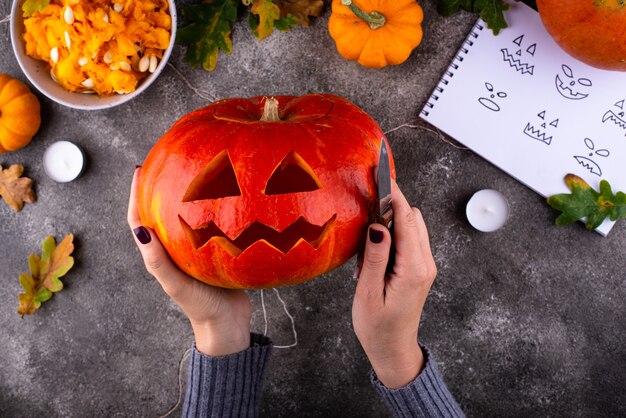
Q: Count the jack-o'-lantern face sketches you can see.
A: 6